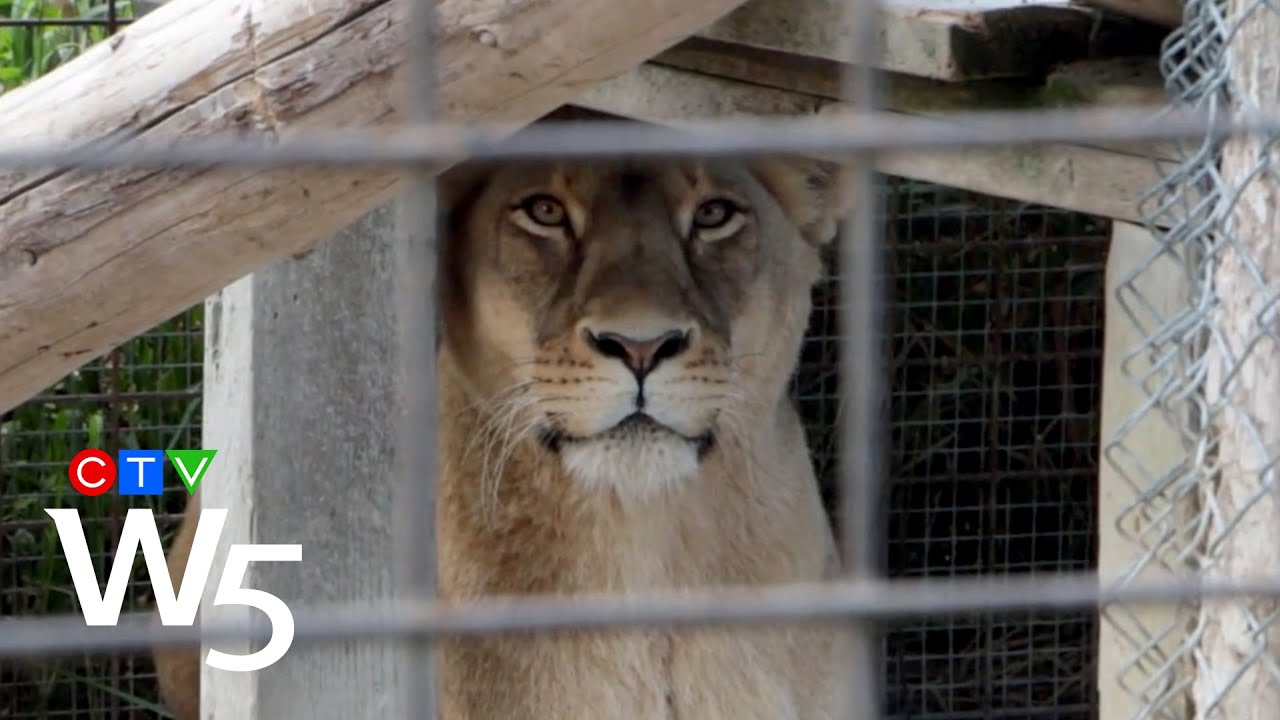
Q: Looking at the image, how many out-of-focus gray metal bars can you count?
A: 4